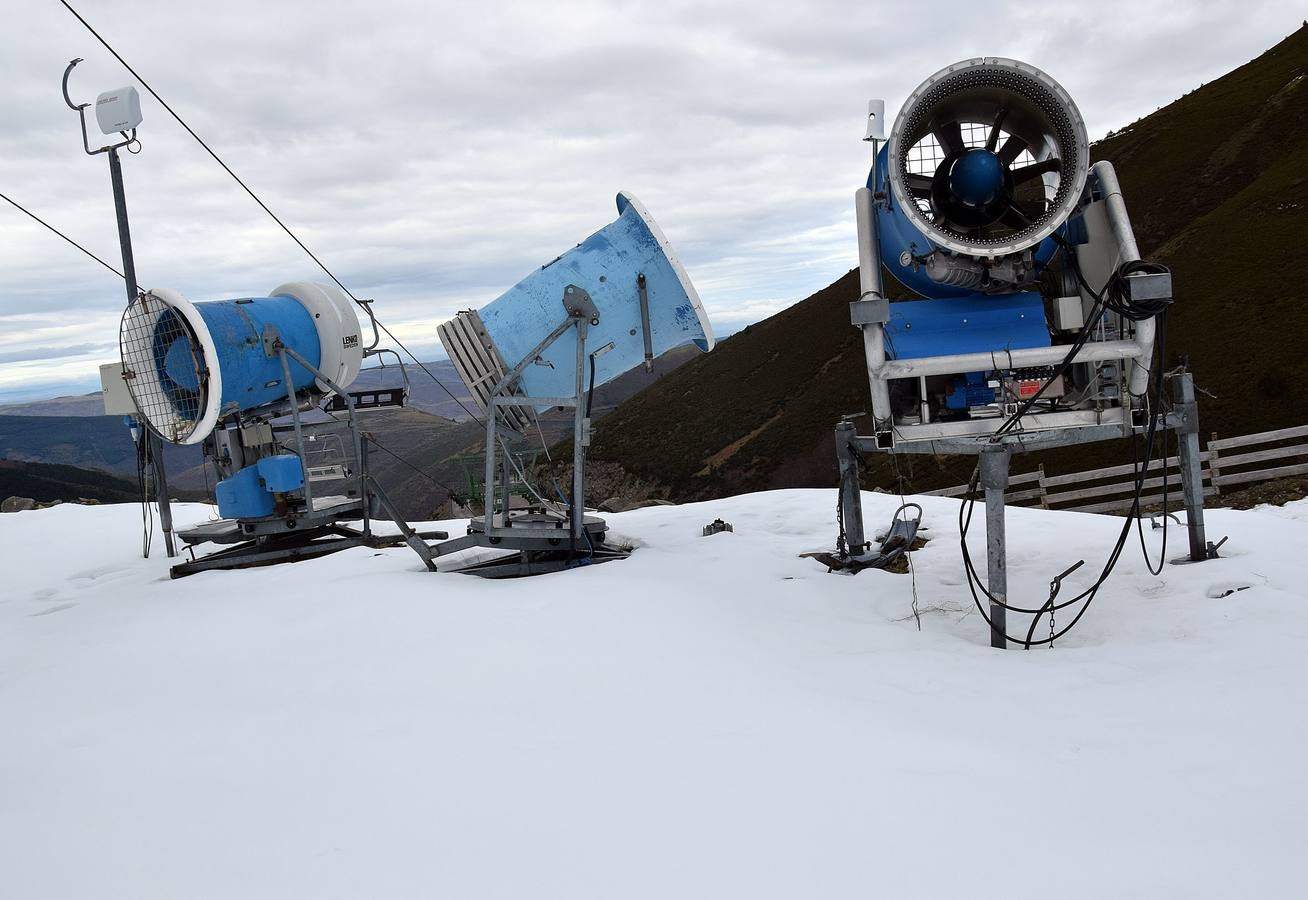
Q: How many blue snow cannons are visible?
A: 3